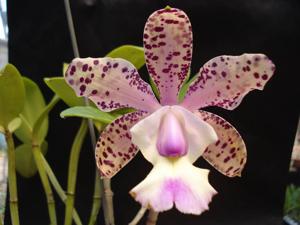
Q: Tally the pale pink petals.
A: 5